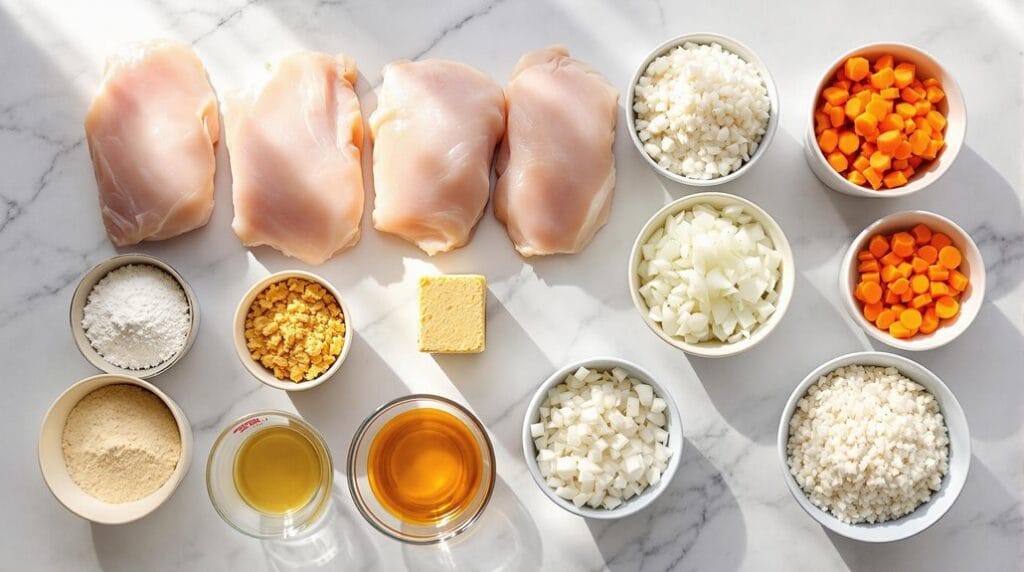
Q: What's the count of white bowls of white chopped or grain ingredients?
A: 4